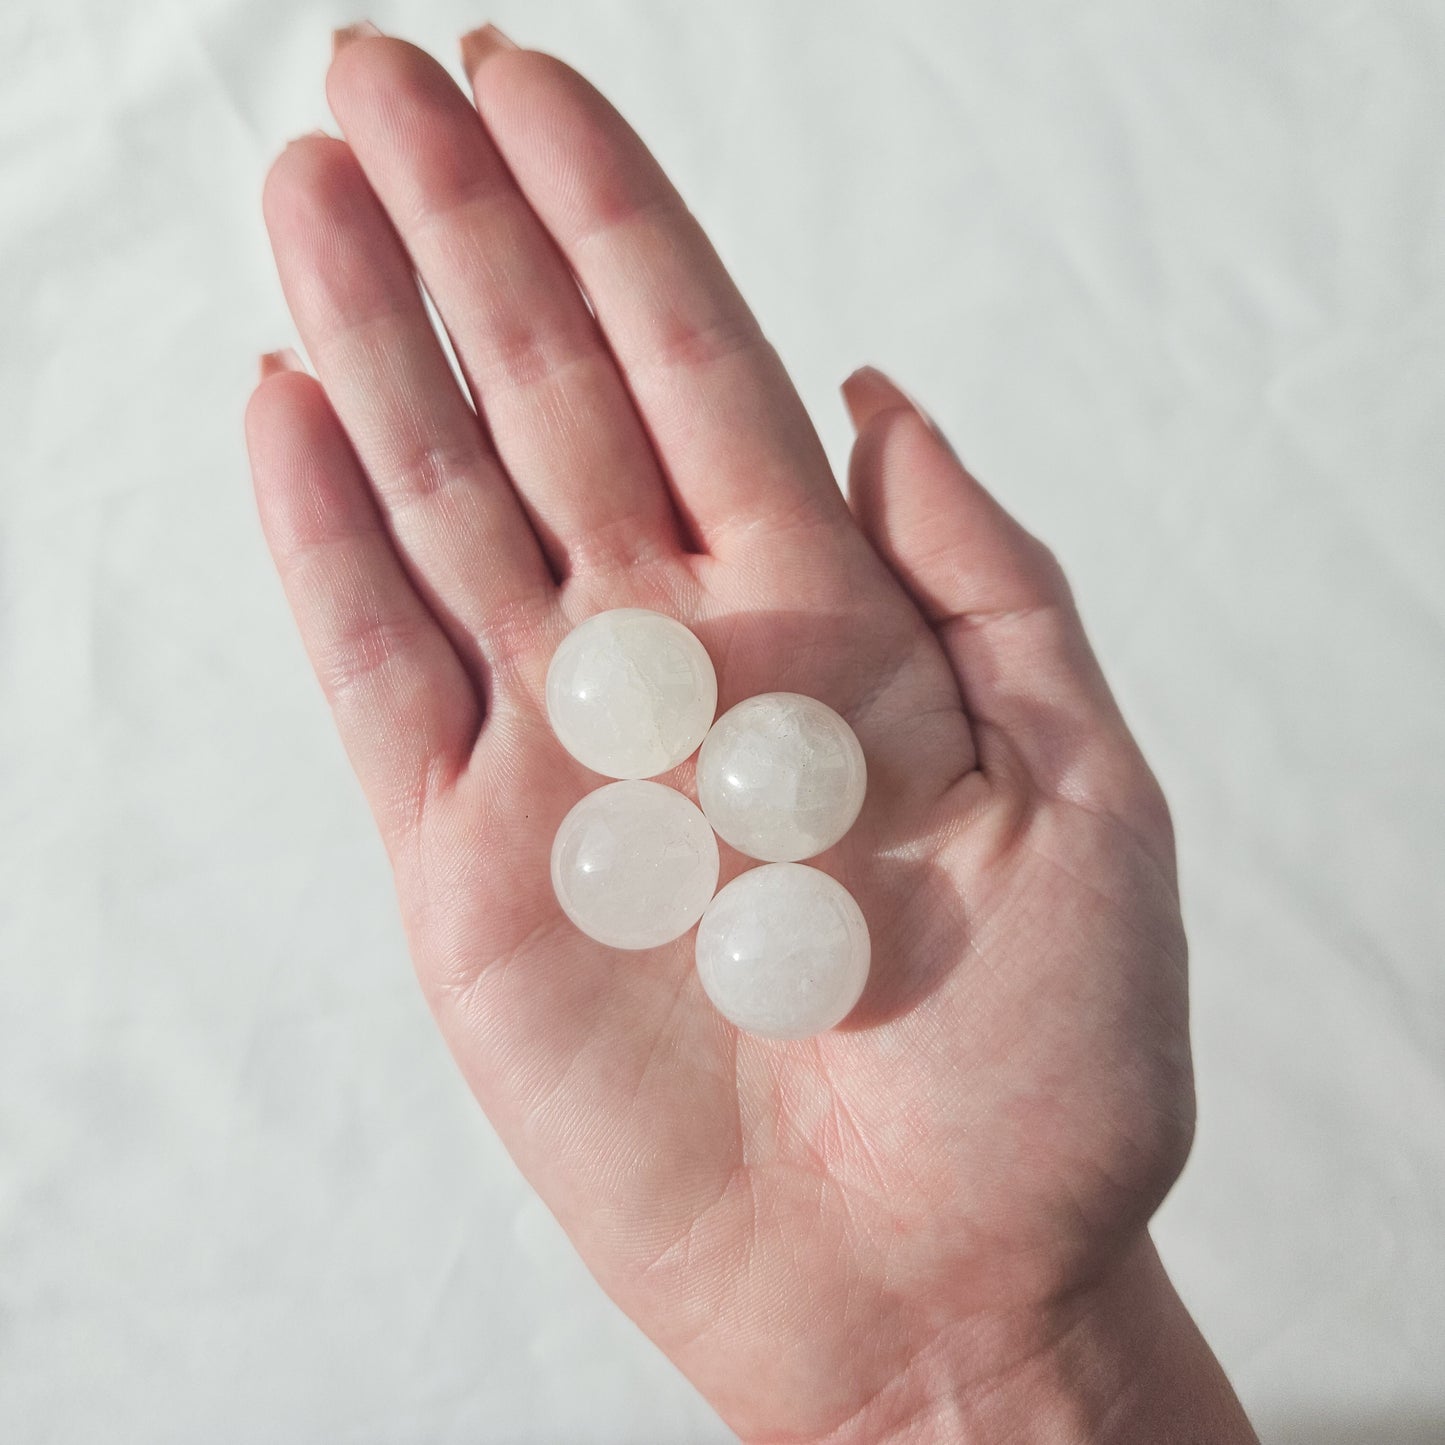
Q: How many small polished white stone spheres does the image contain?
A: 4